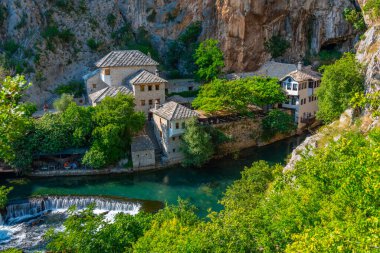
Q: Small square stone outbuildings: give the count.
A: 1